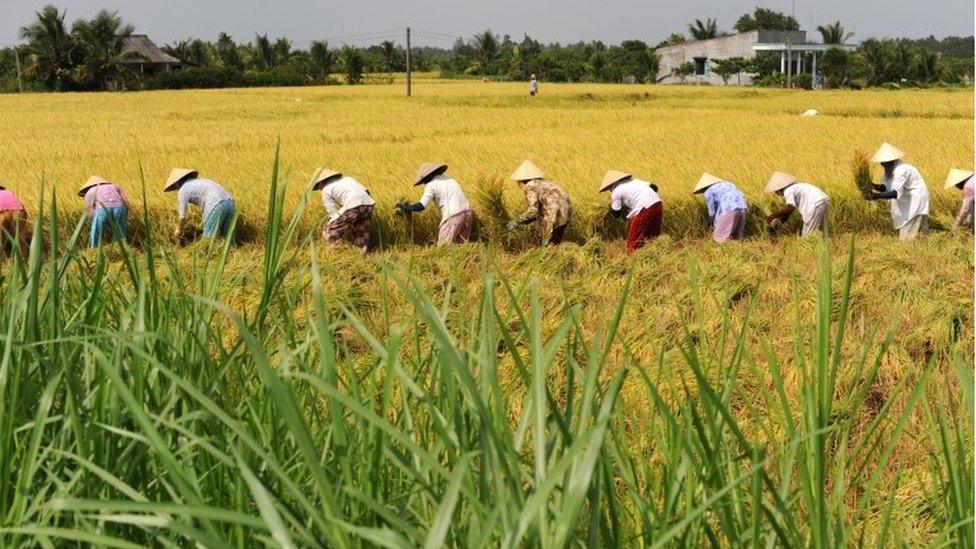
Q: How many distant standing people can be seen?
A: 1